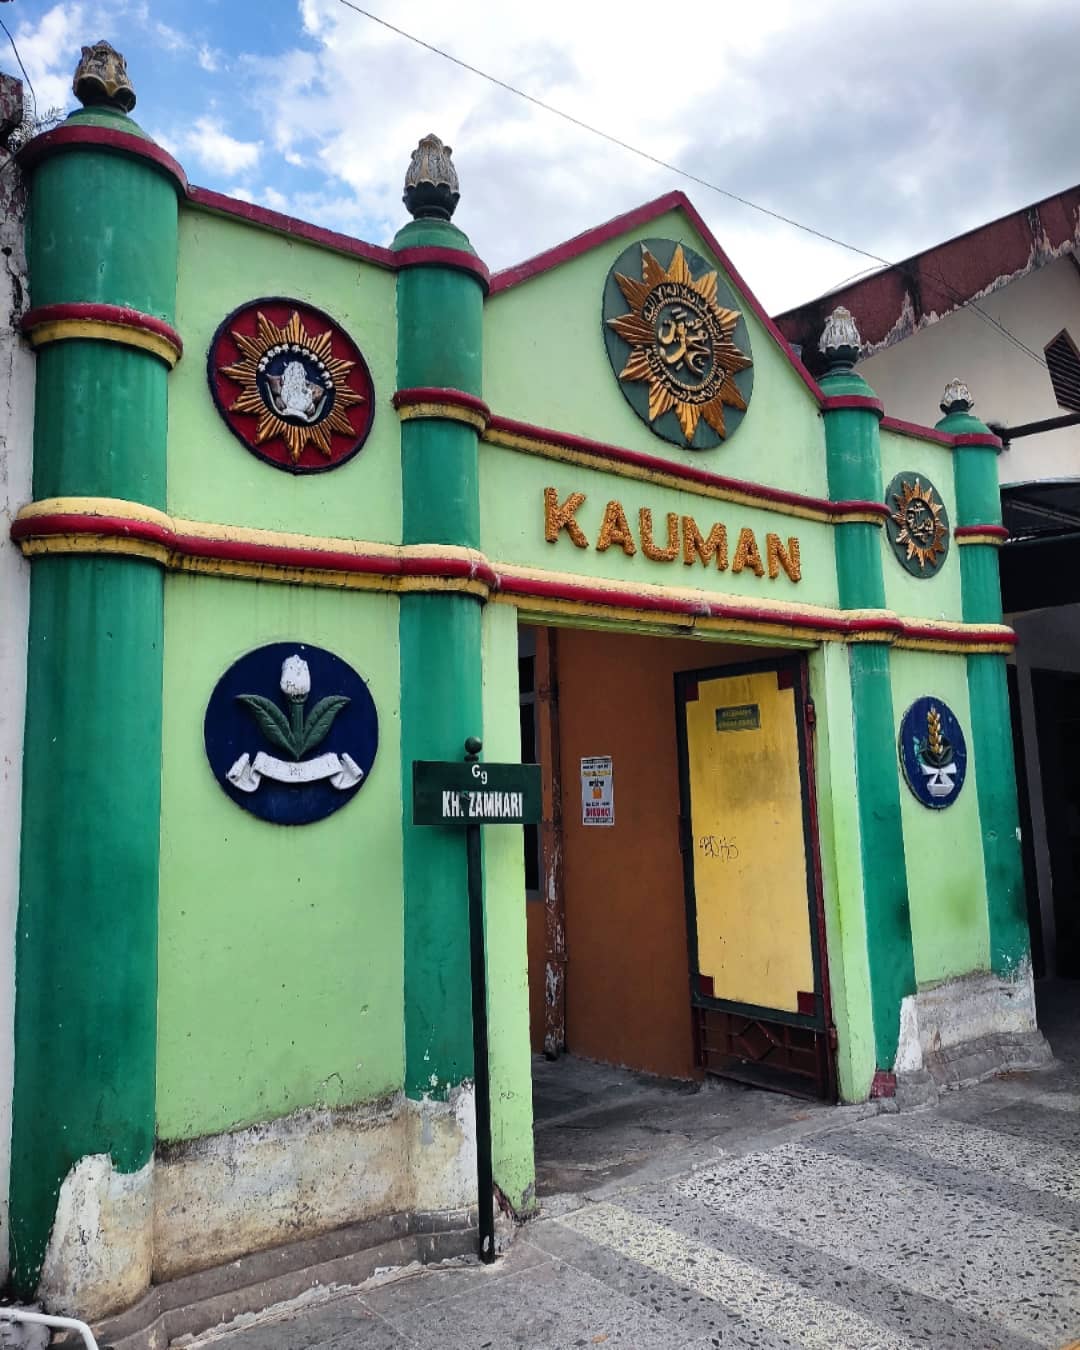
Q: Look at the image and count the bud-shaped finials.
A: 4